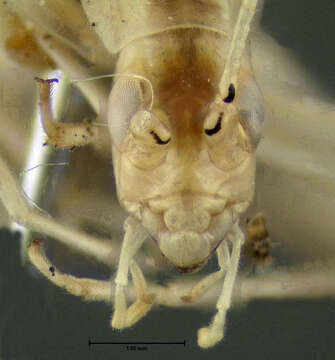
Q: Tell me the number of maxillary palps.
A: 2